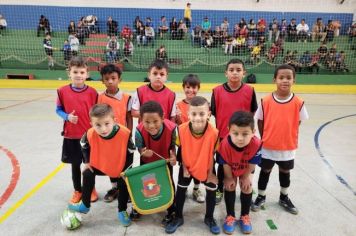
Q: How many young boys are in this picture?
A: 10